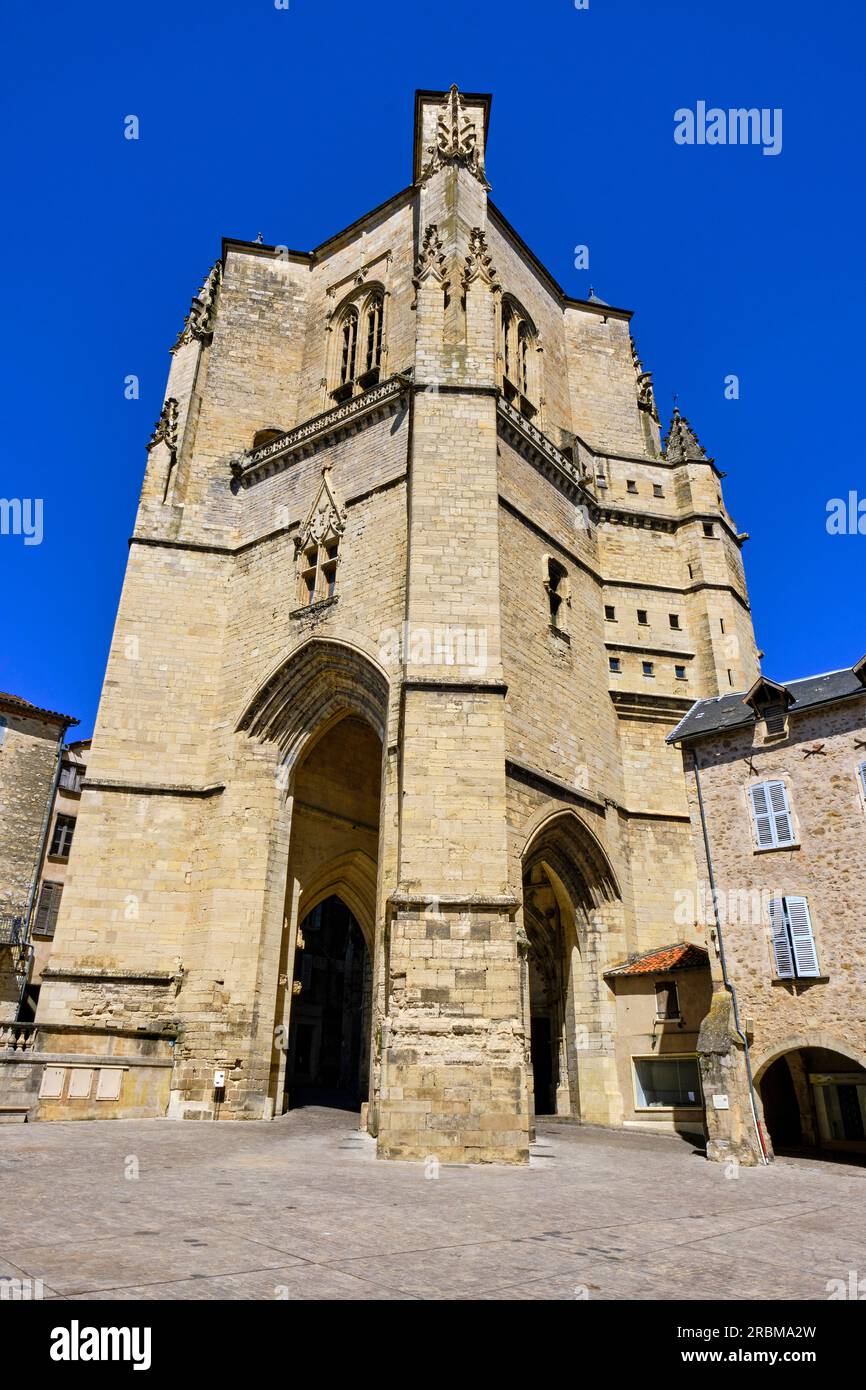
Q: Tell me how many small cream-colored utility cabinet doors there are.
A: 3